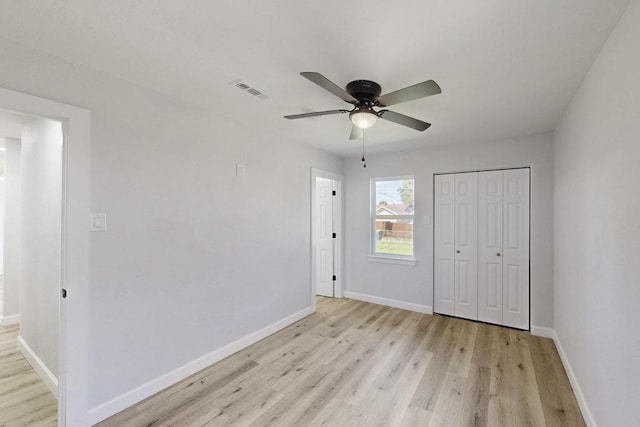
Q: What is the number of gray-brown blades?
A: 5